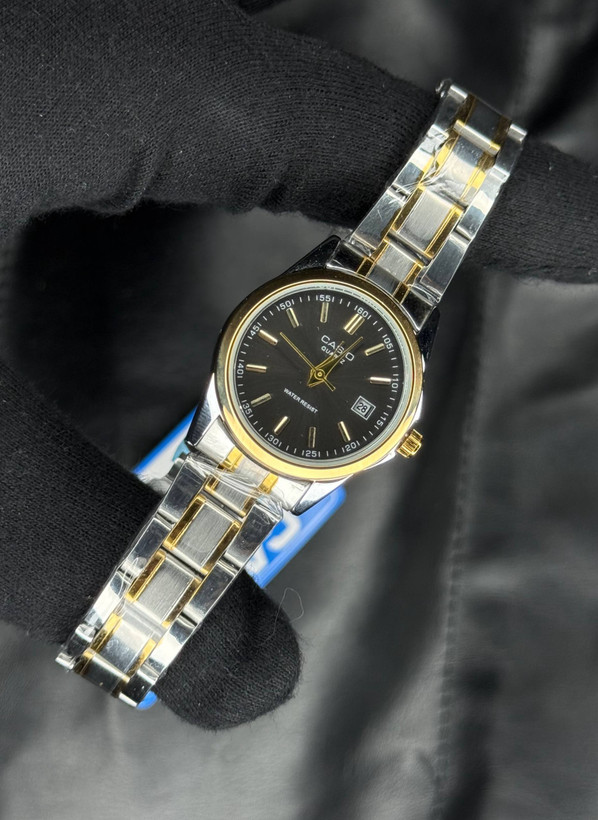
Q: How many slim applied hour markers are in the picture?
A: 11